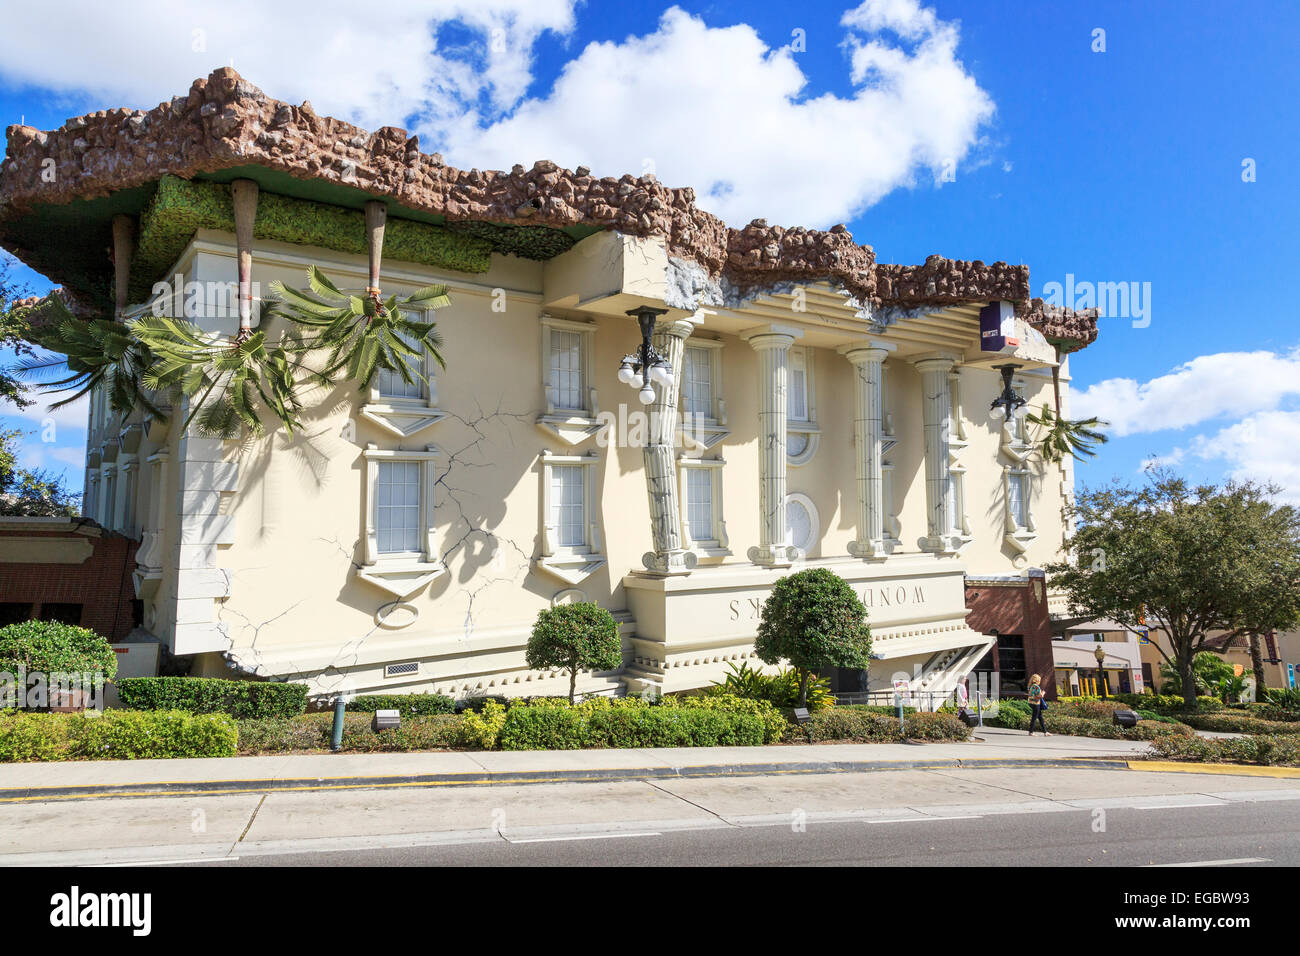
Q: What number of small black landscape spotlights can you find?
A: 4